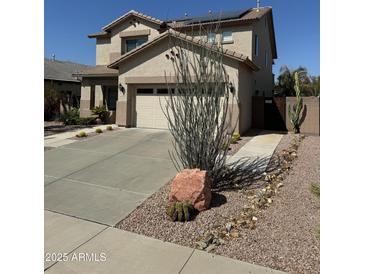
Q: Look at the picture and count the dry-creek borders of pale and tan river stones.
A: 1